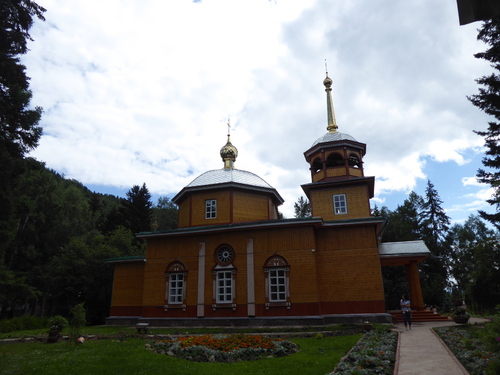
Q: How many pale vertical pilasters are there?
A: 2